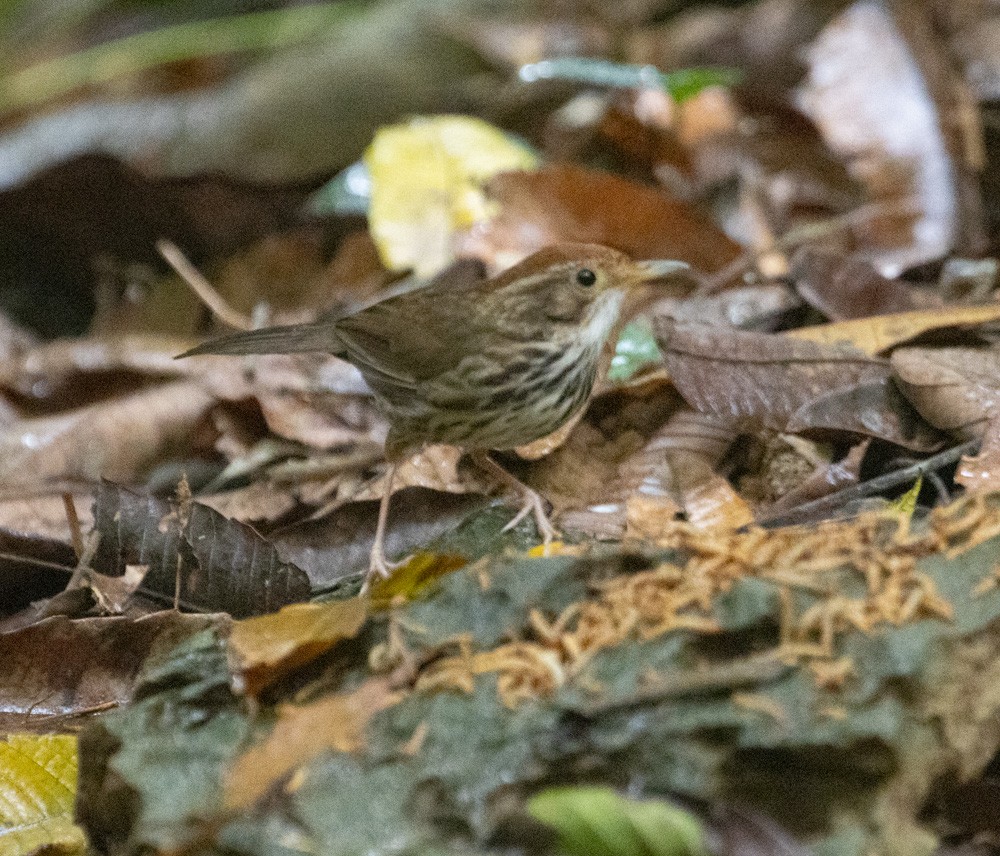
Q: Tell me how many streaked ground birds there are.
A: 1